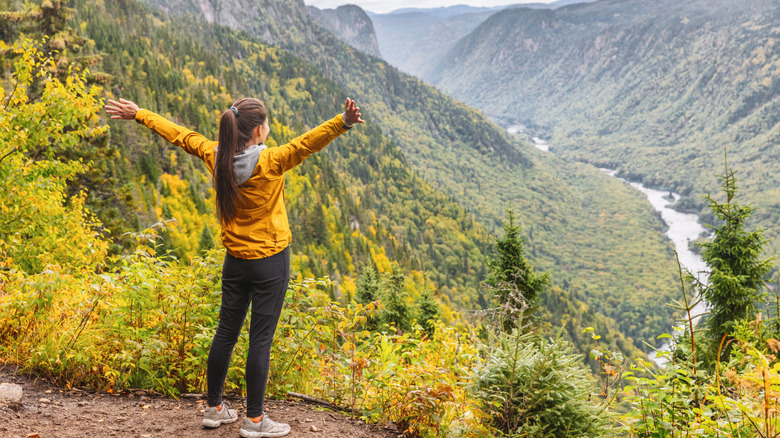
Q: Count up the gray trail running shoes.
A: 2